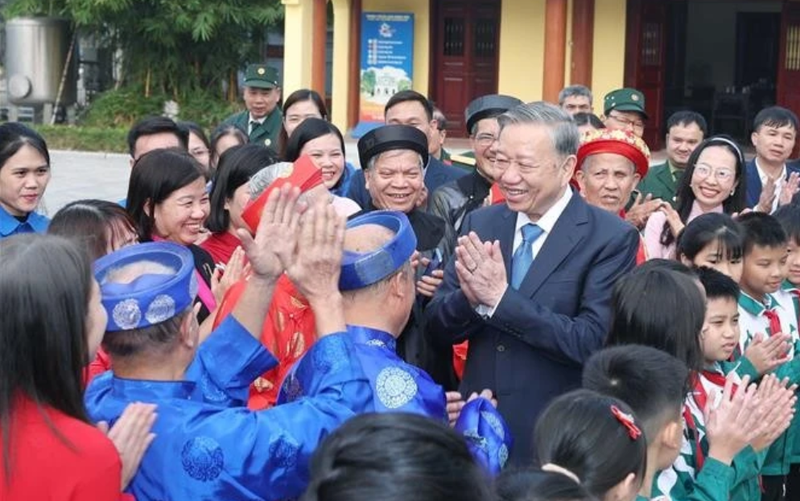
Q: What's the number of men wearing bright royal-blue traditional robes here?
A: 2